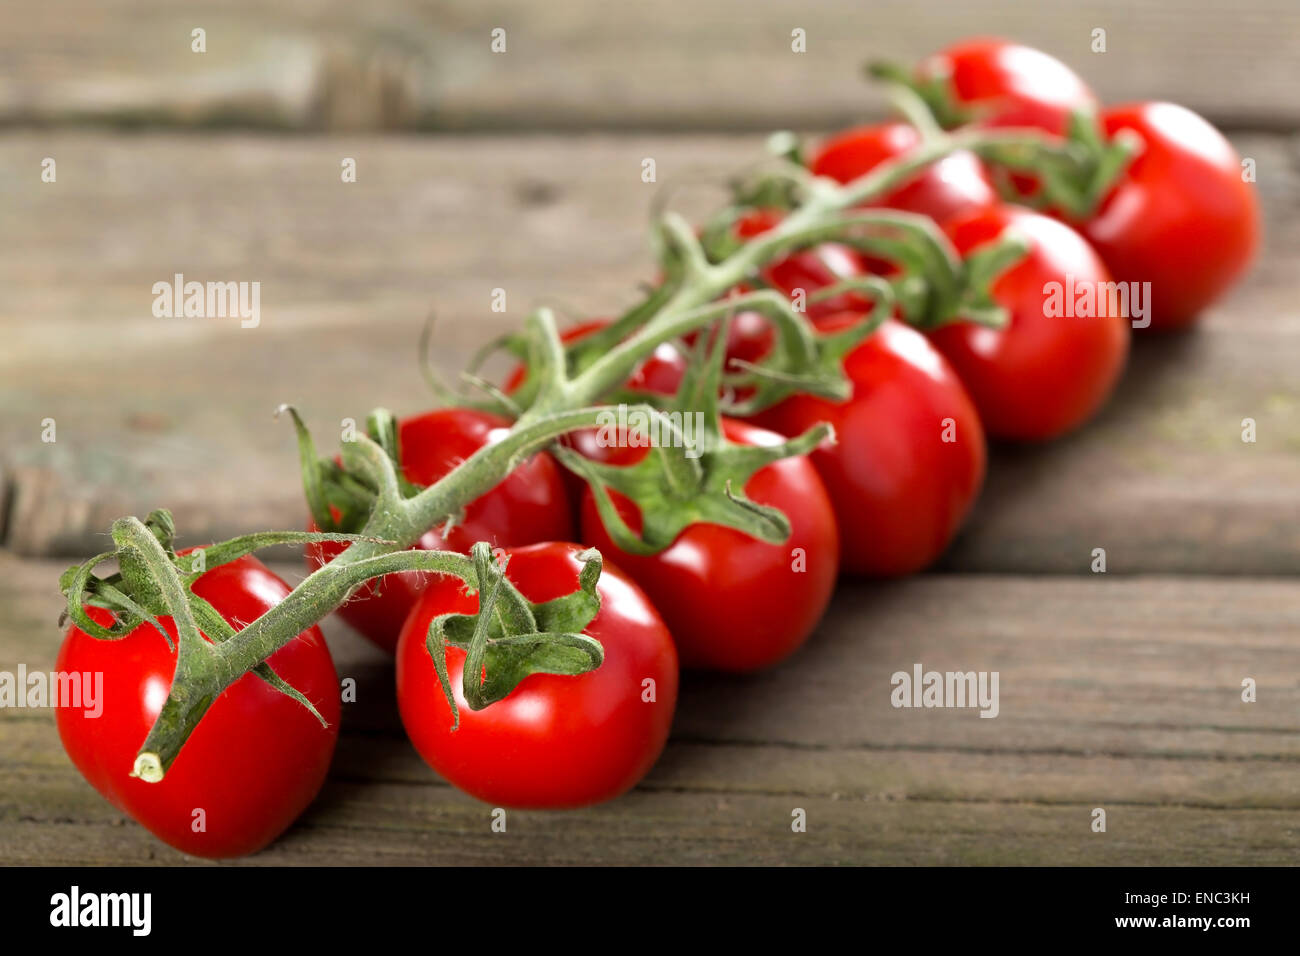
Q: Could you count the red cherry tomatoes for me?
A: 11